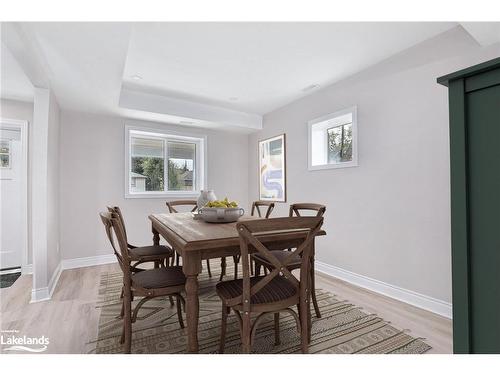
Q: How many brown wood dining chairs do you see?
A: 6